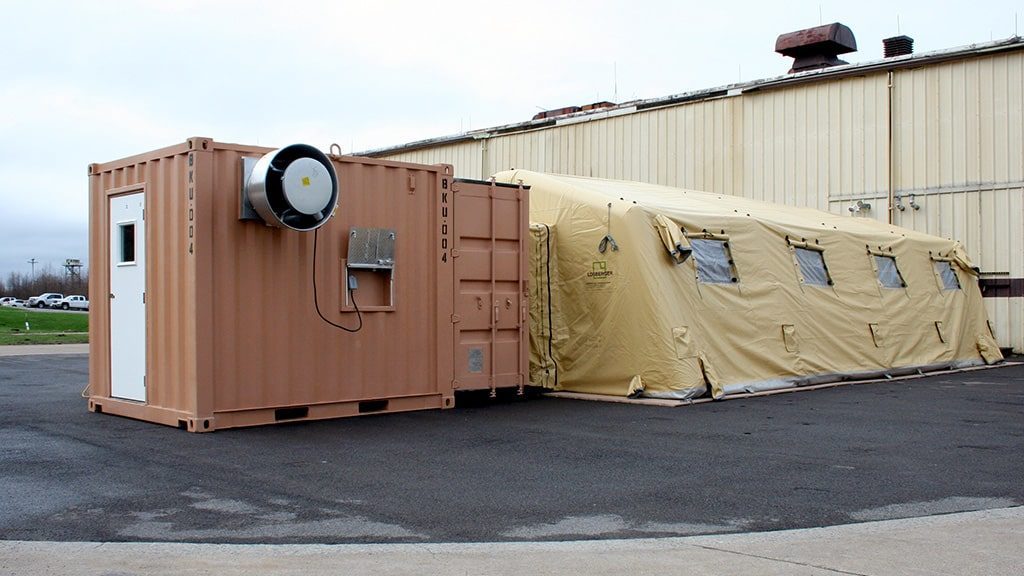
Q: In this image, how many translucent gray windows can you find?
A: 4